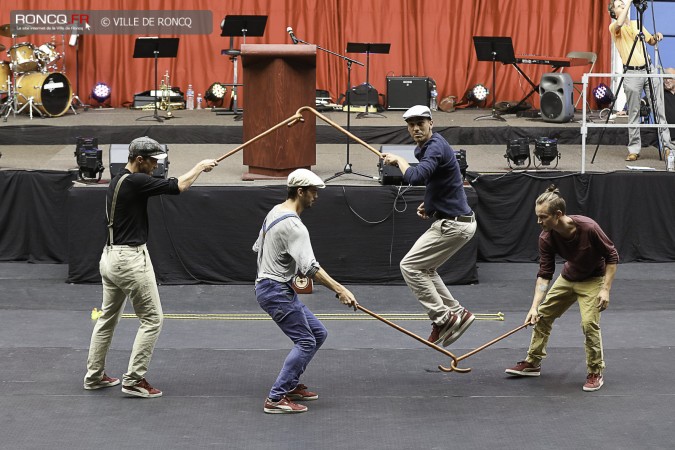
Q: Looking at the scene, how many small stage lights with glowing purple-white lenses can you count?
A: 4